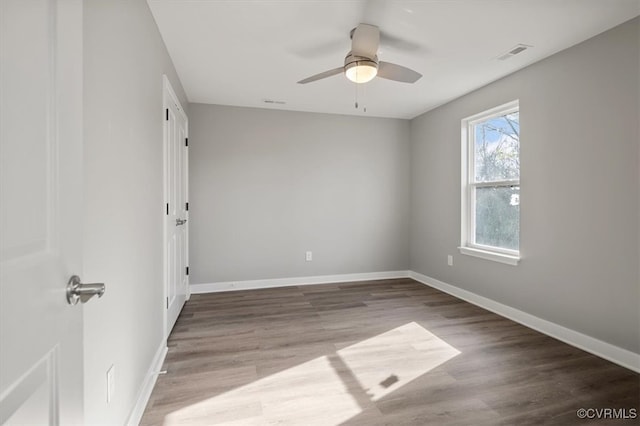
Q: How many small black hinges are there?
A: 6